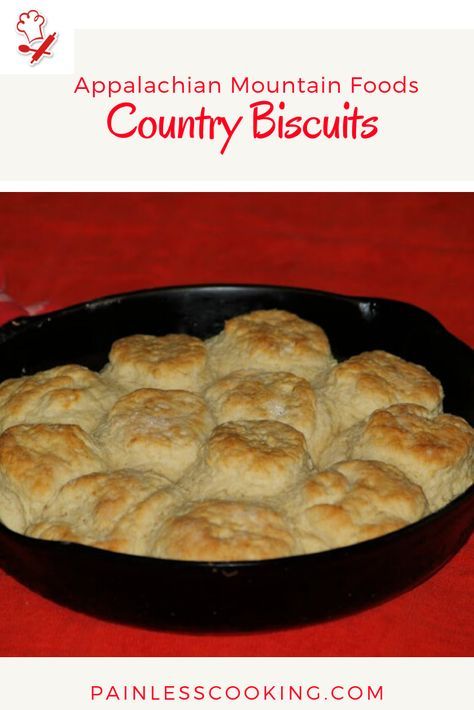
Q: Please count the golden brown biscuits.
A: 12